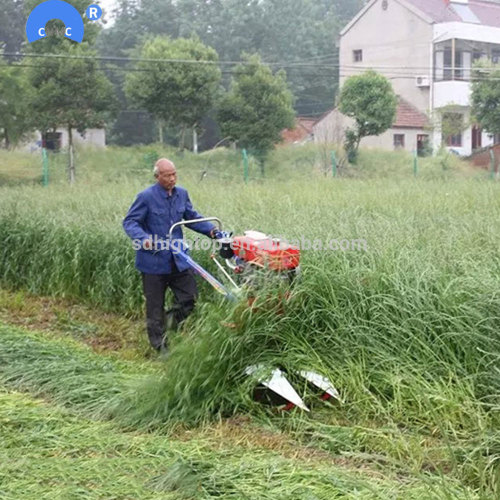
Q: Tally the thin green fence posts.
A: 5